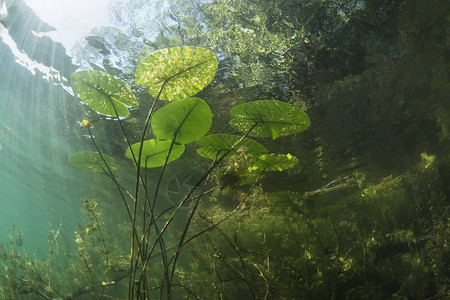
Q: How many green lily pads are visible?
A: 8